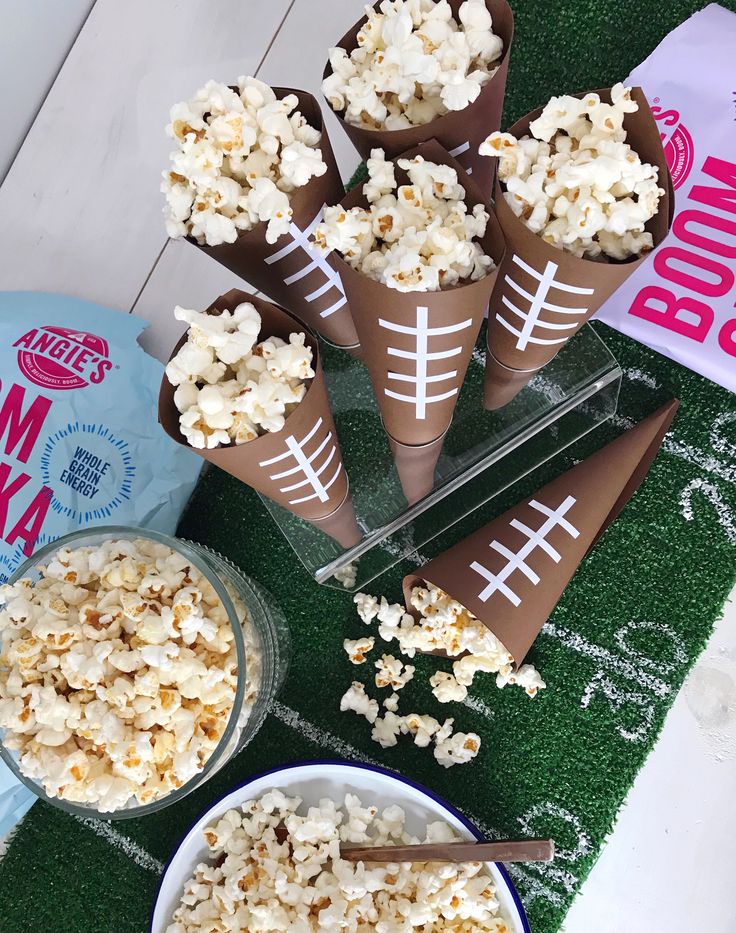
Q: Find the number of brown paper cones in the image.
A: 6